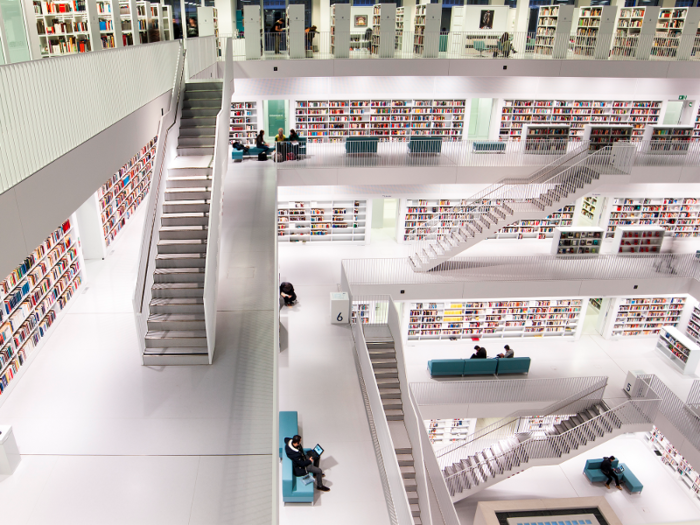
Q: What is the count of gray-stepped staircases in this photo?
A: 4